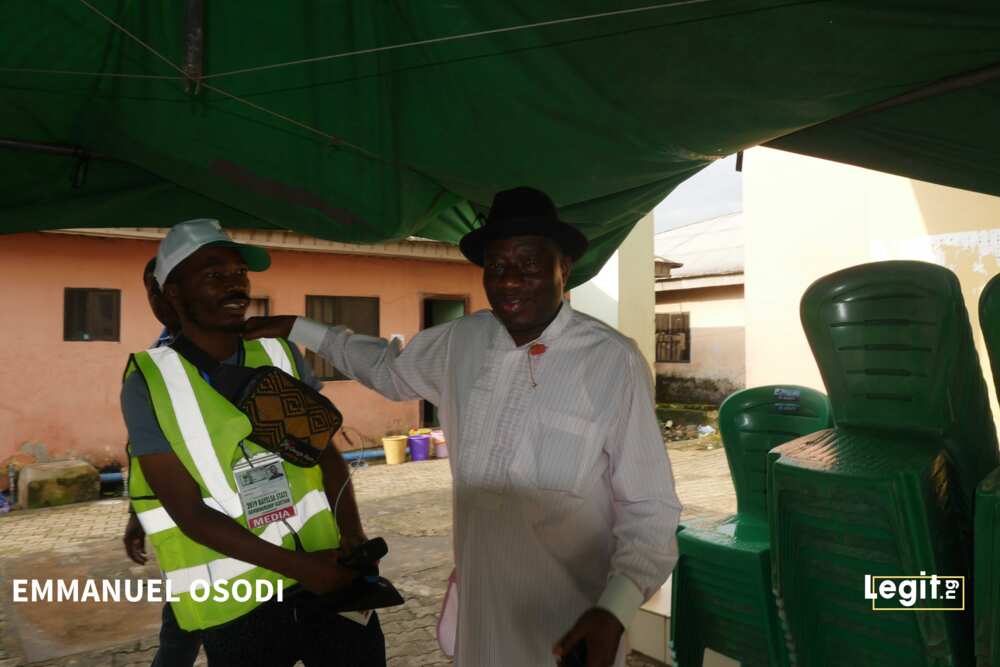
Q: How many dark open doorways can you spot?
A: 1